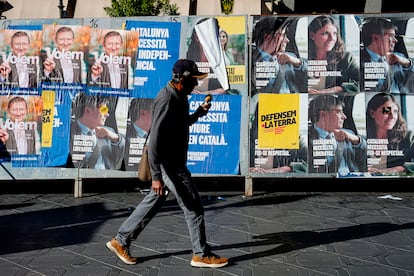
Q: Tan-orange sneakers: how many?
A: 2